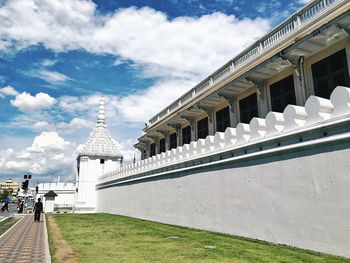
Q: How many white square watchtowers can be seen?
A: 1